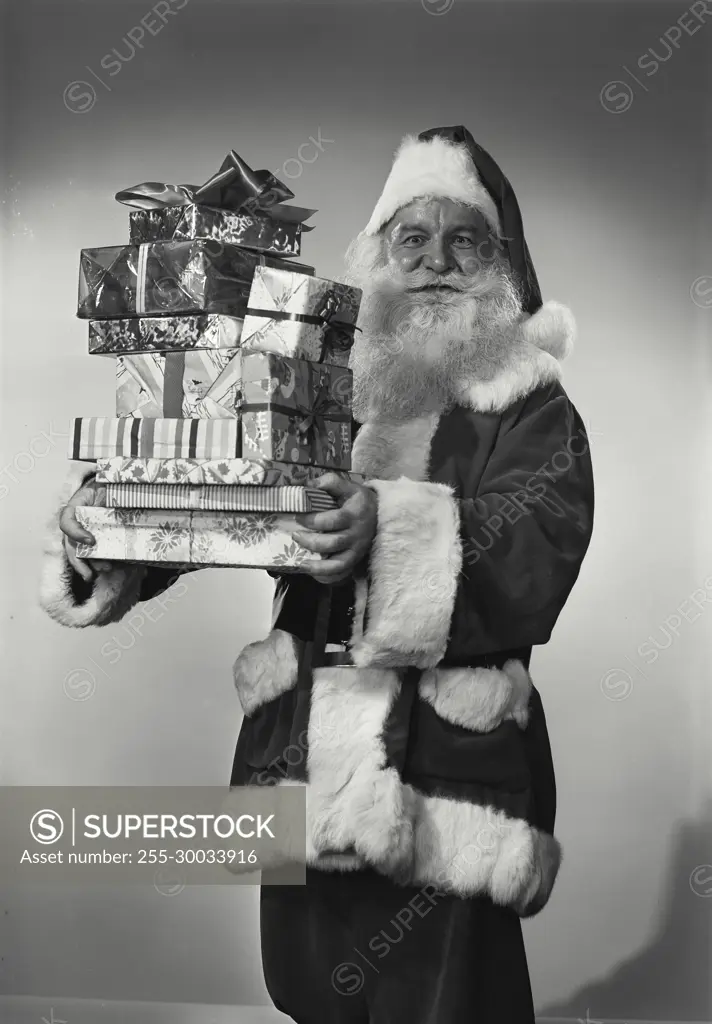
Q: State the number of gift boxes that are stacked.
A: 10